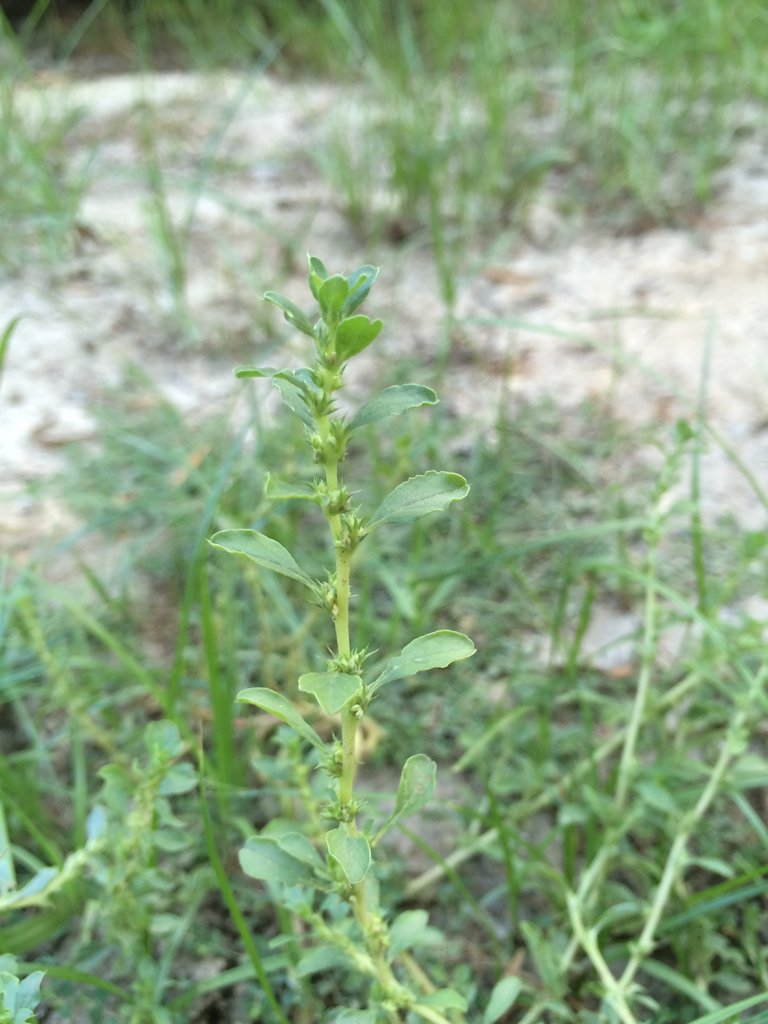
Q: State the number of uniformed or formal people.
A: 0